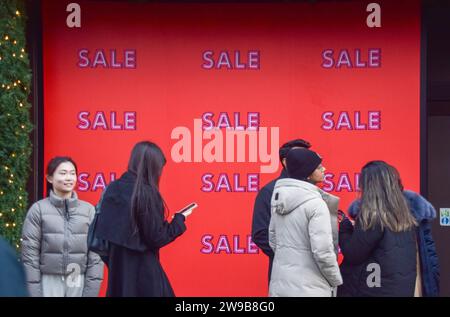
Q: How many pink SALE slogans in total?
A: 10